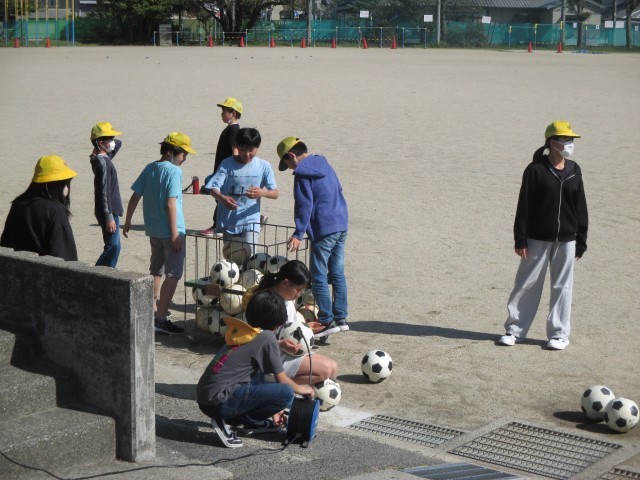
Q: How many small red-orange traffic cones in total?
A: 11